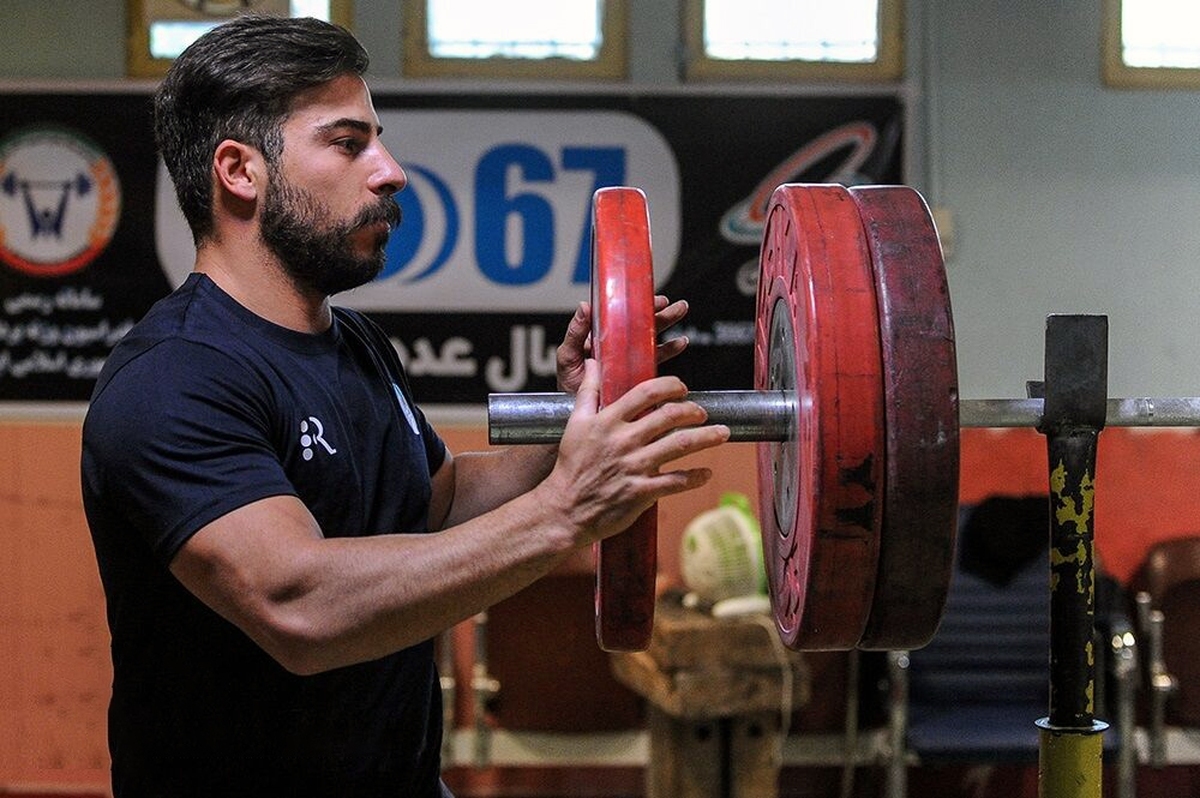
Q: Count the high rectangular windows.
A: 4